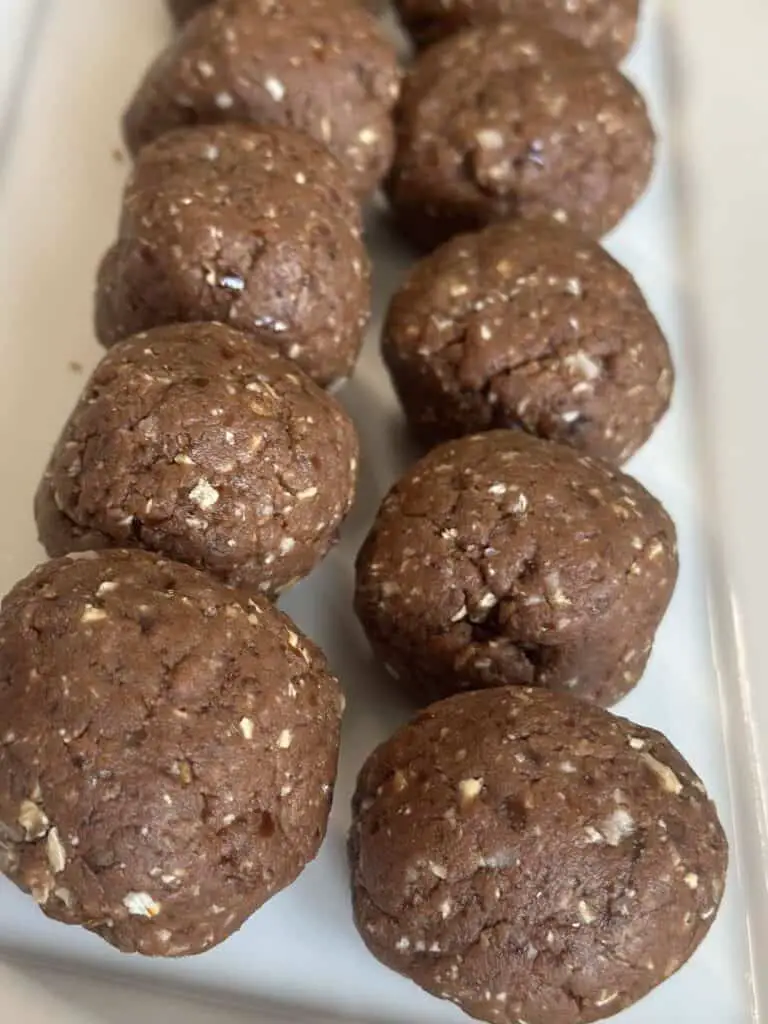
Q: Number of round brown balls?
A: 10